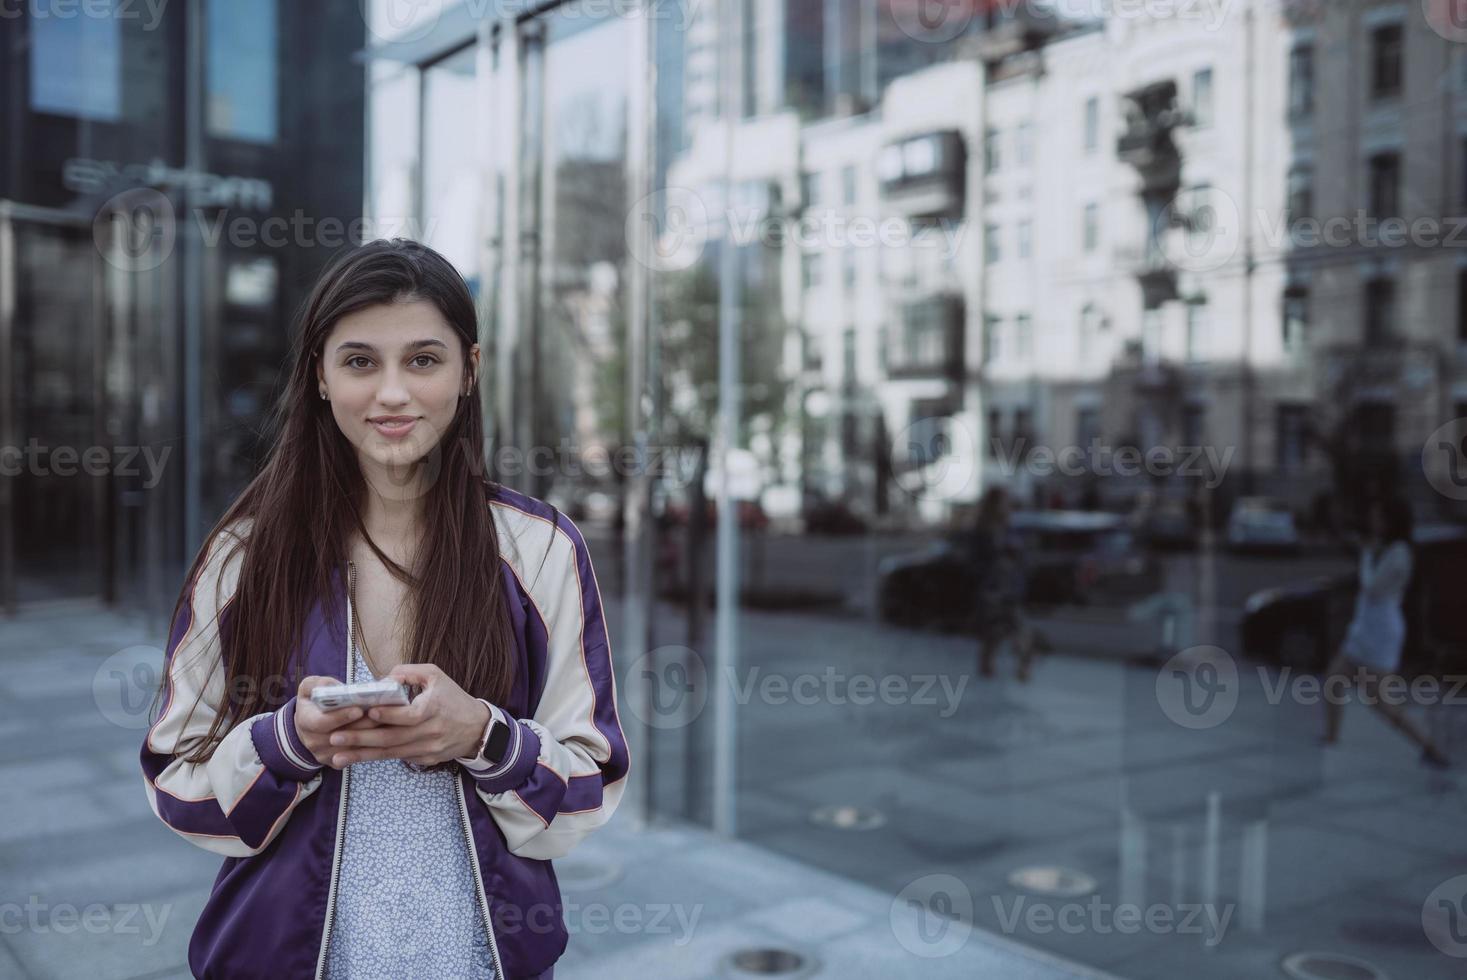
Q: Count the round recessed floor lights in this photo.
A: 5